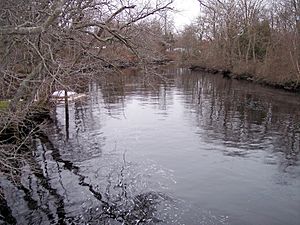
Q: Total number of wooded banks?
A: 2